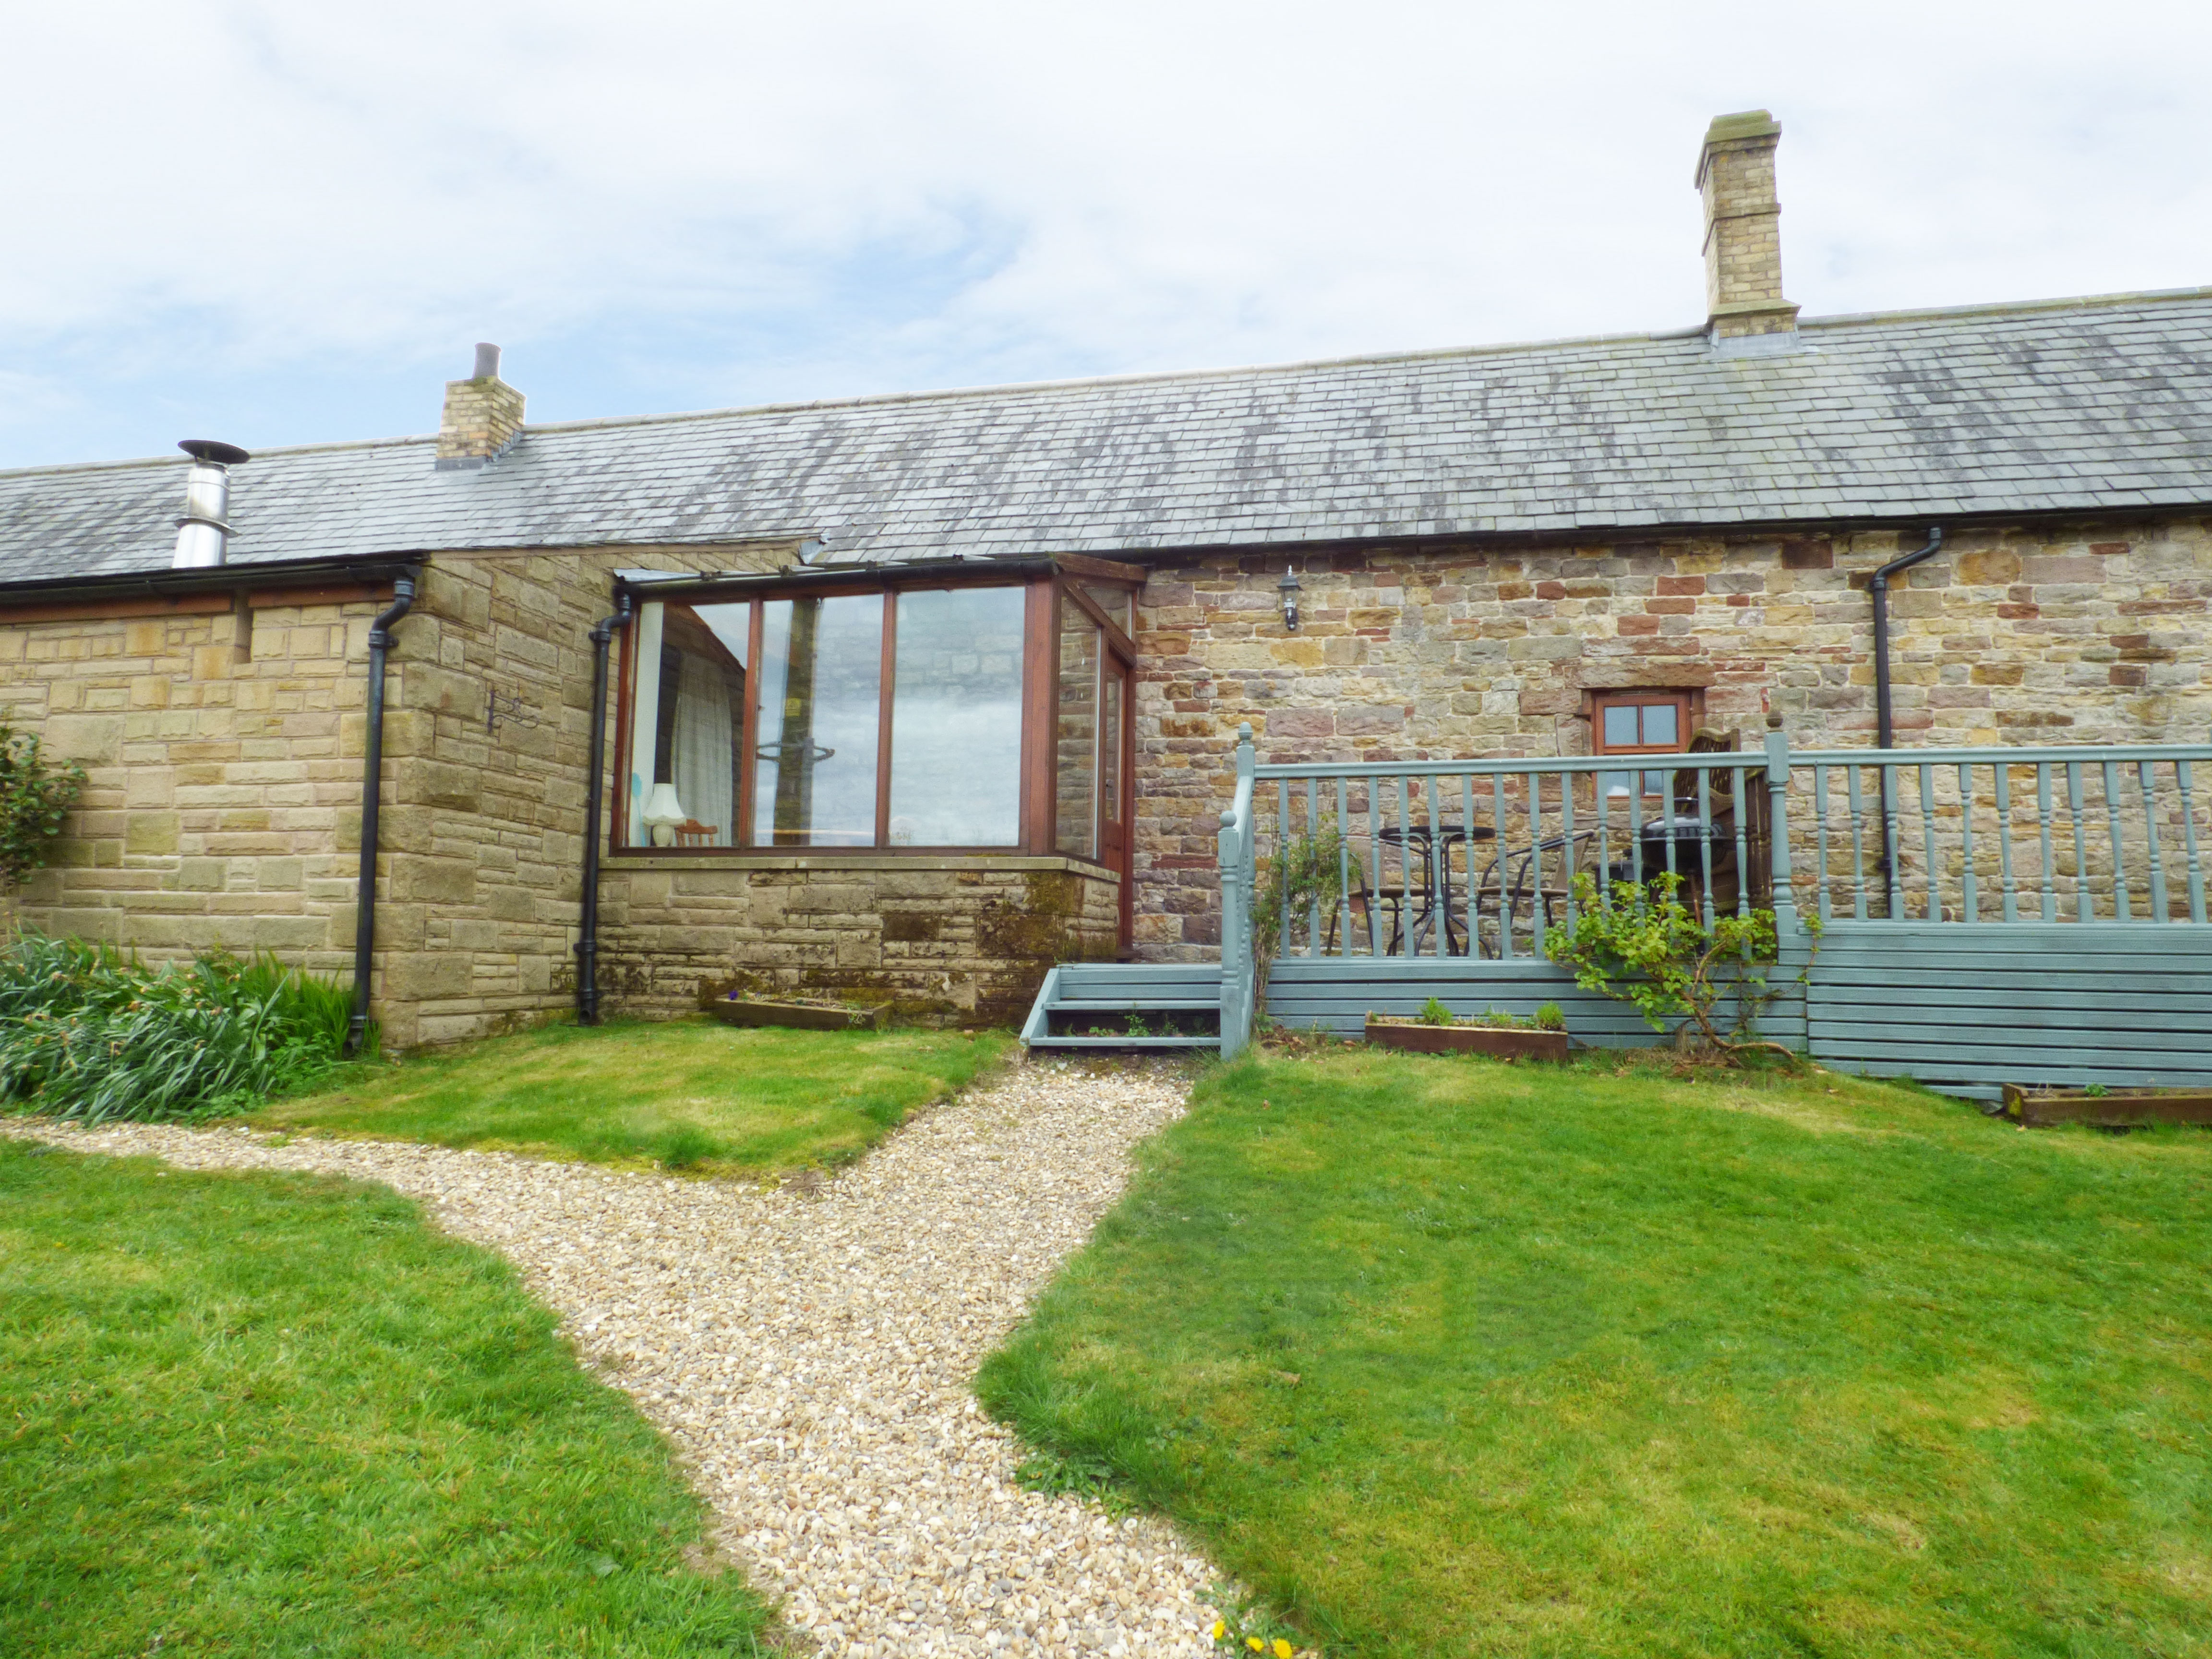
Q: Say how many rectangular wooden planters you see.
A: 3